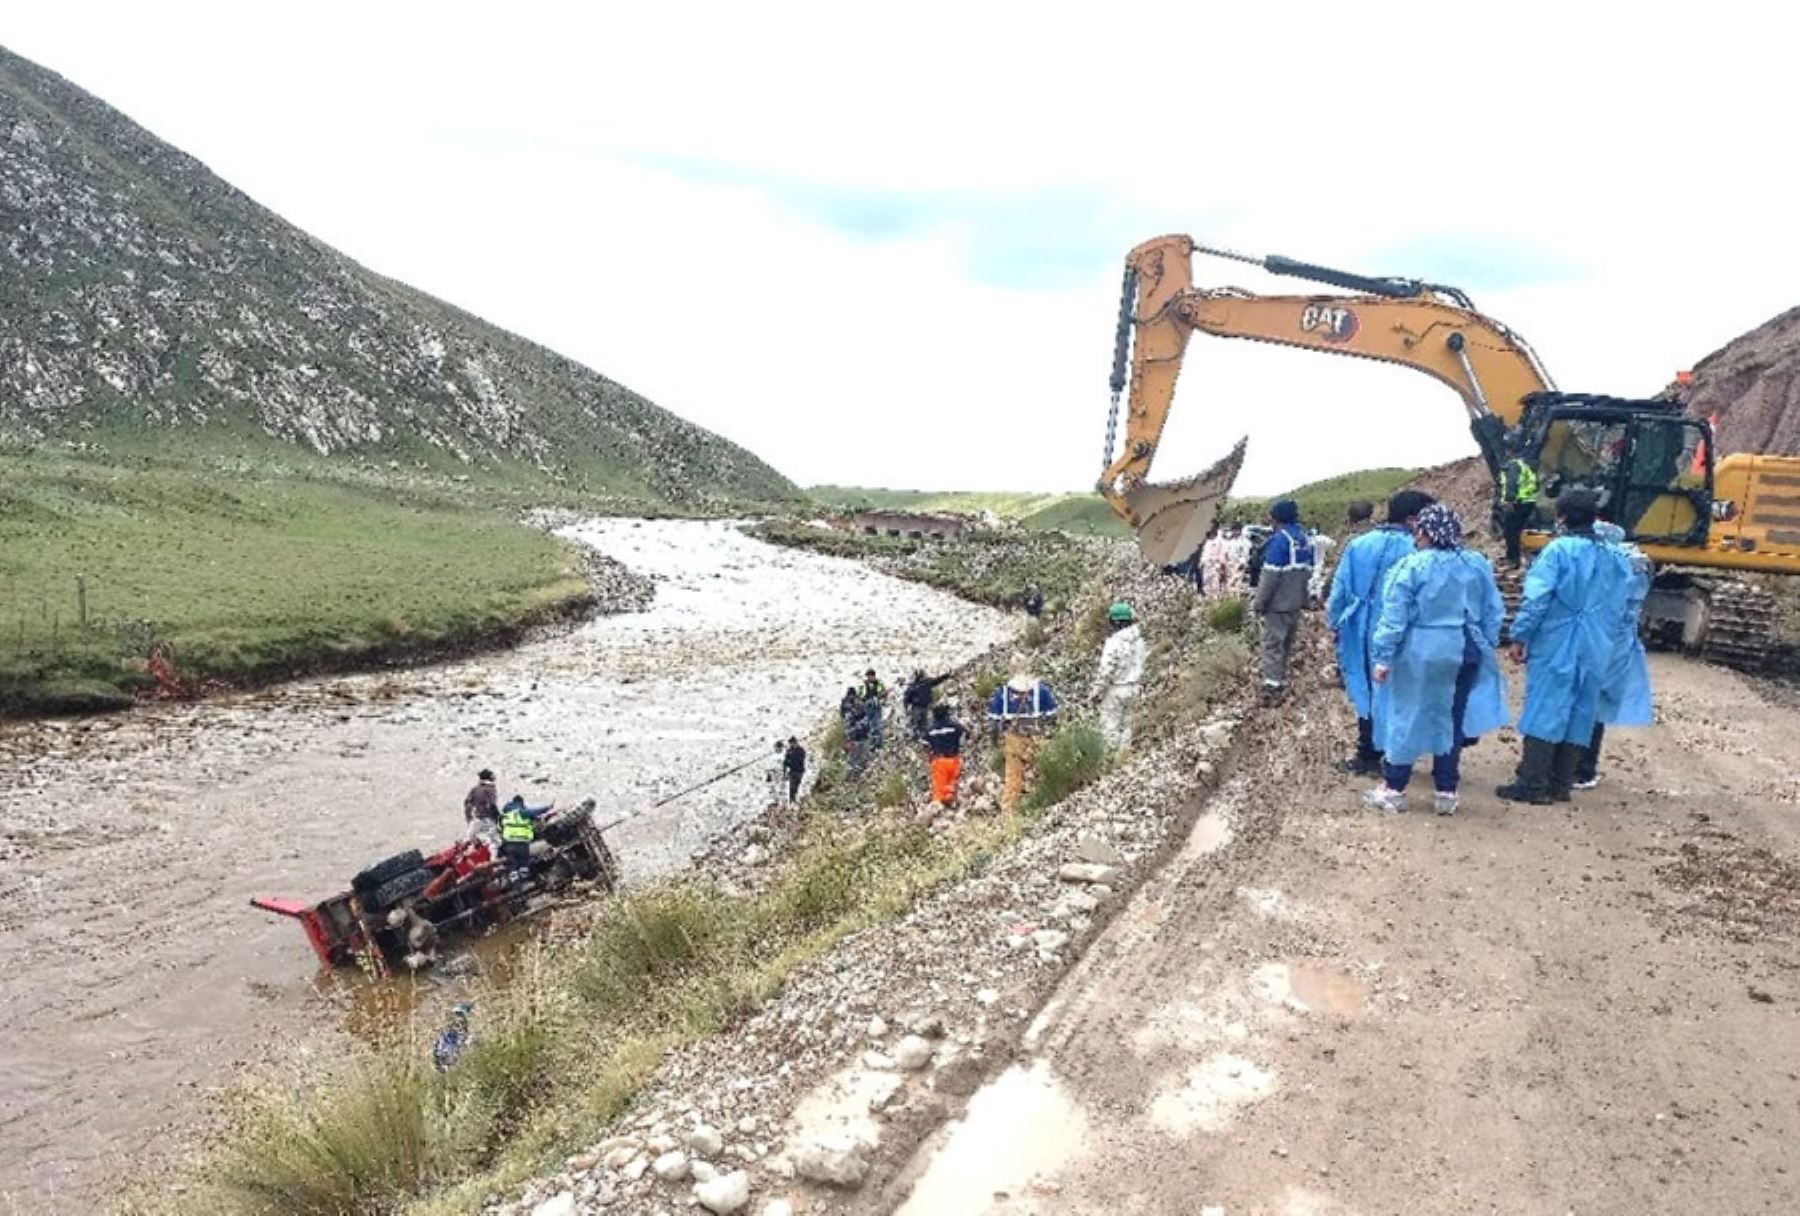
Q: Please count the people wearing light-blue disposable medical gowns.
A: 4